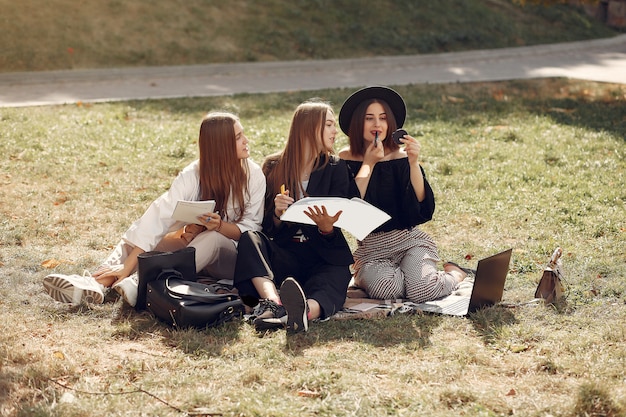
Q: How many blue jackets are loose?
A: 0